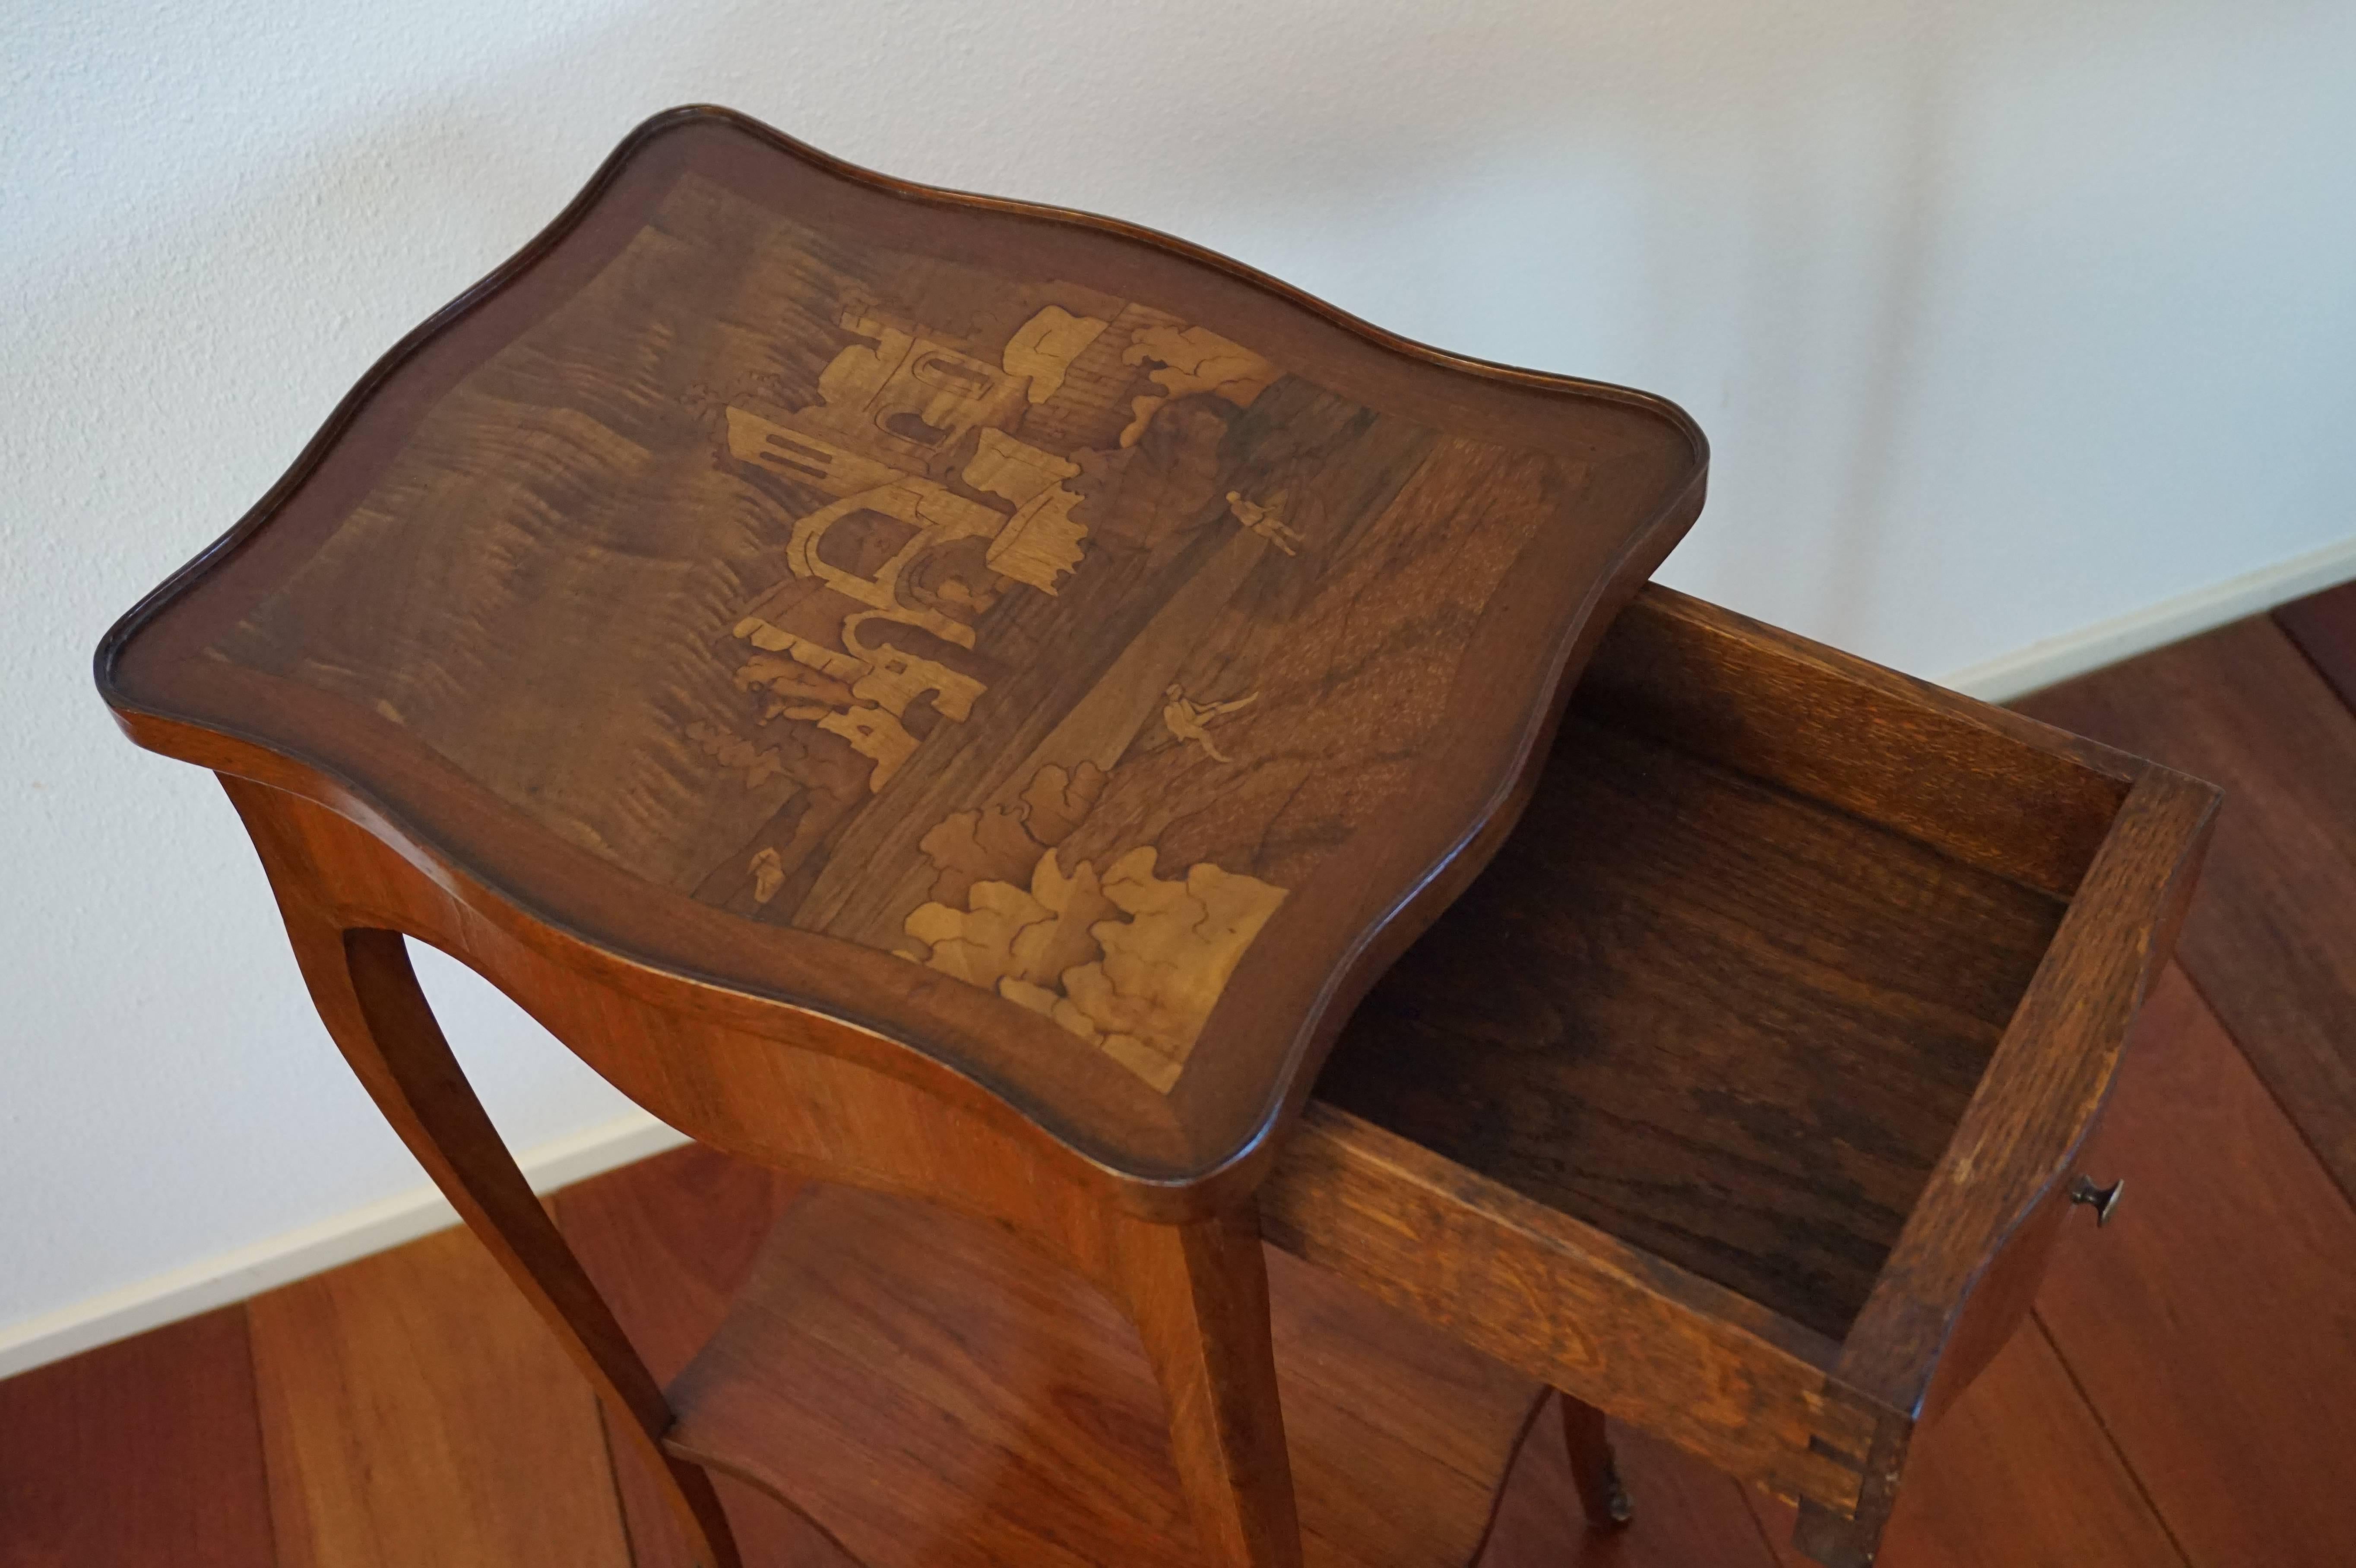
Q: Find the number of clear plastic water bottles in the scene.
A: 0